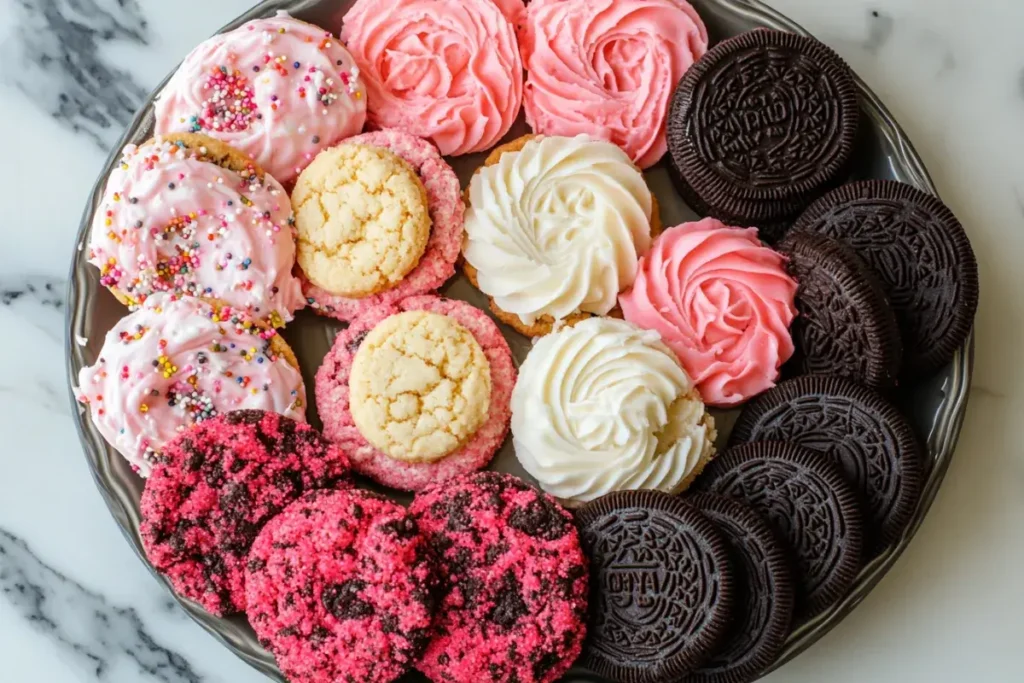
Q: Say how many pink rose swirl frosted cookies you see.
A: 3